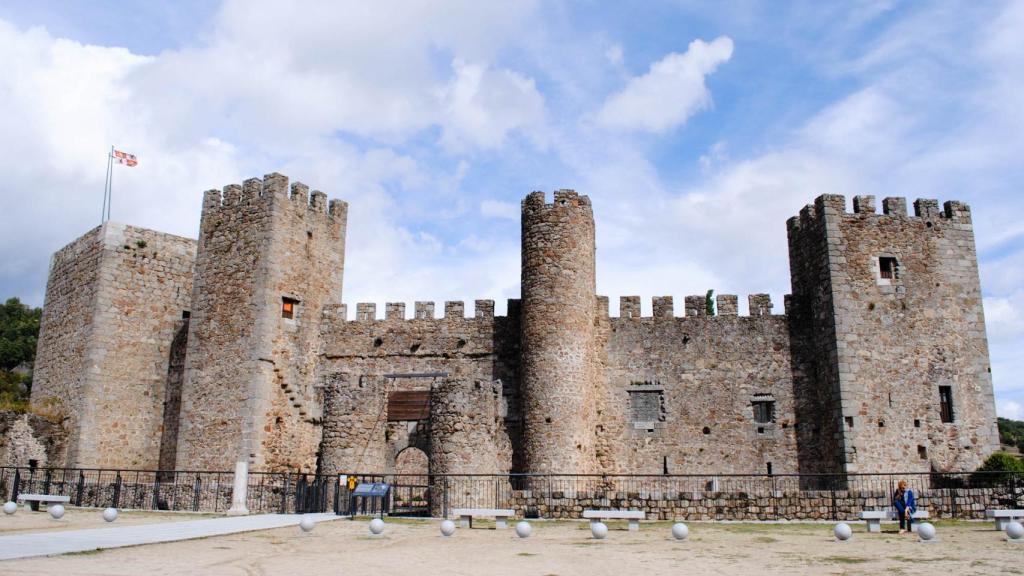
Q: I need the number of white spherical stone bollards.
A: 12